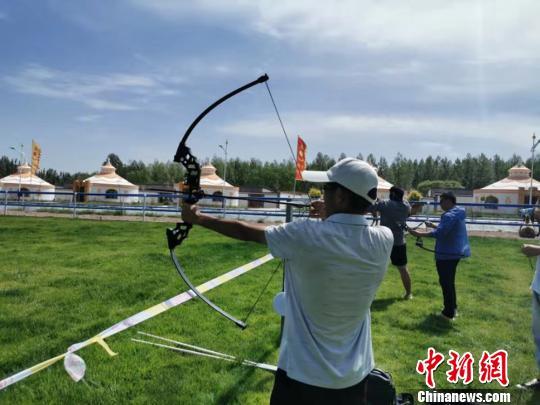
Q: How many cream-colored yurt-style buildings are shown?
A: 5